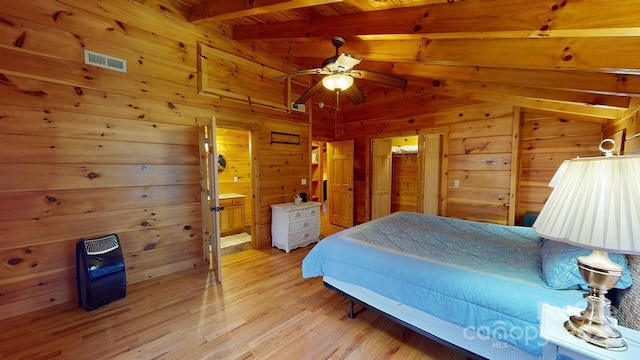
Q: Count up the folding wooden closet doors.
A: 2